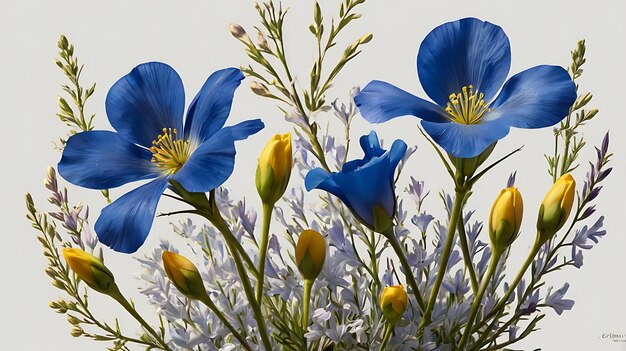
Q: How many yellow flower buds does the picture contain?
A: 7